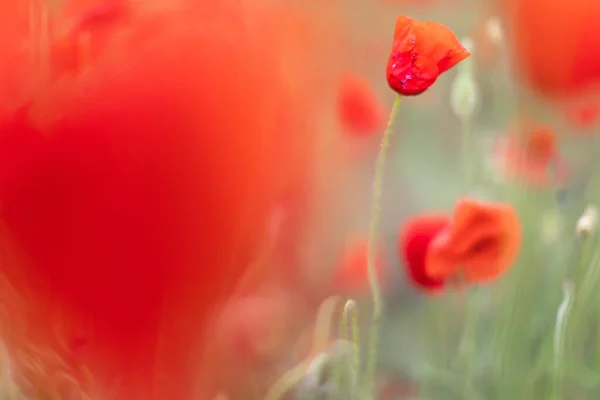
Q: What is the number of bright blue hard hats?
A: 0